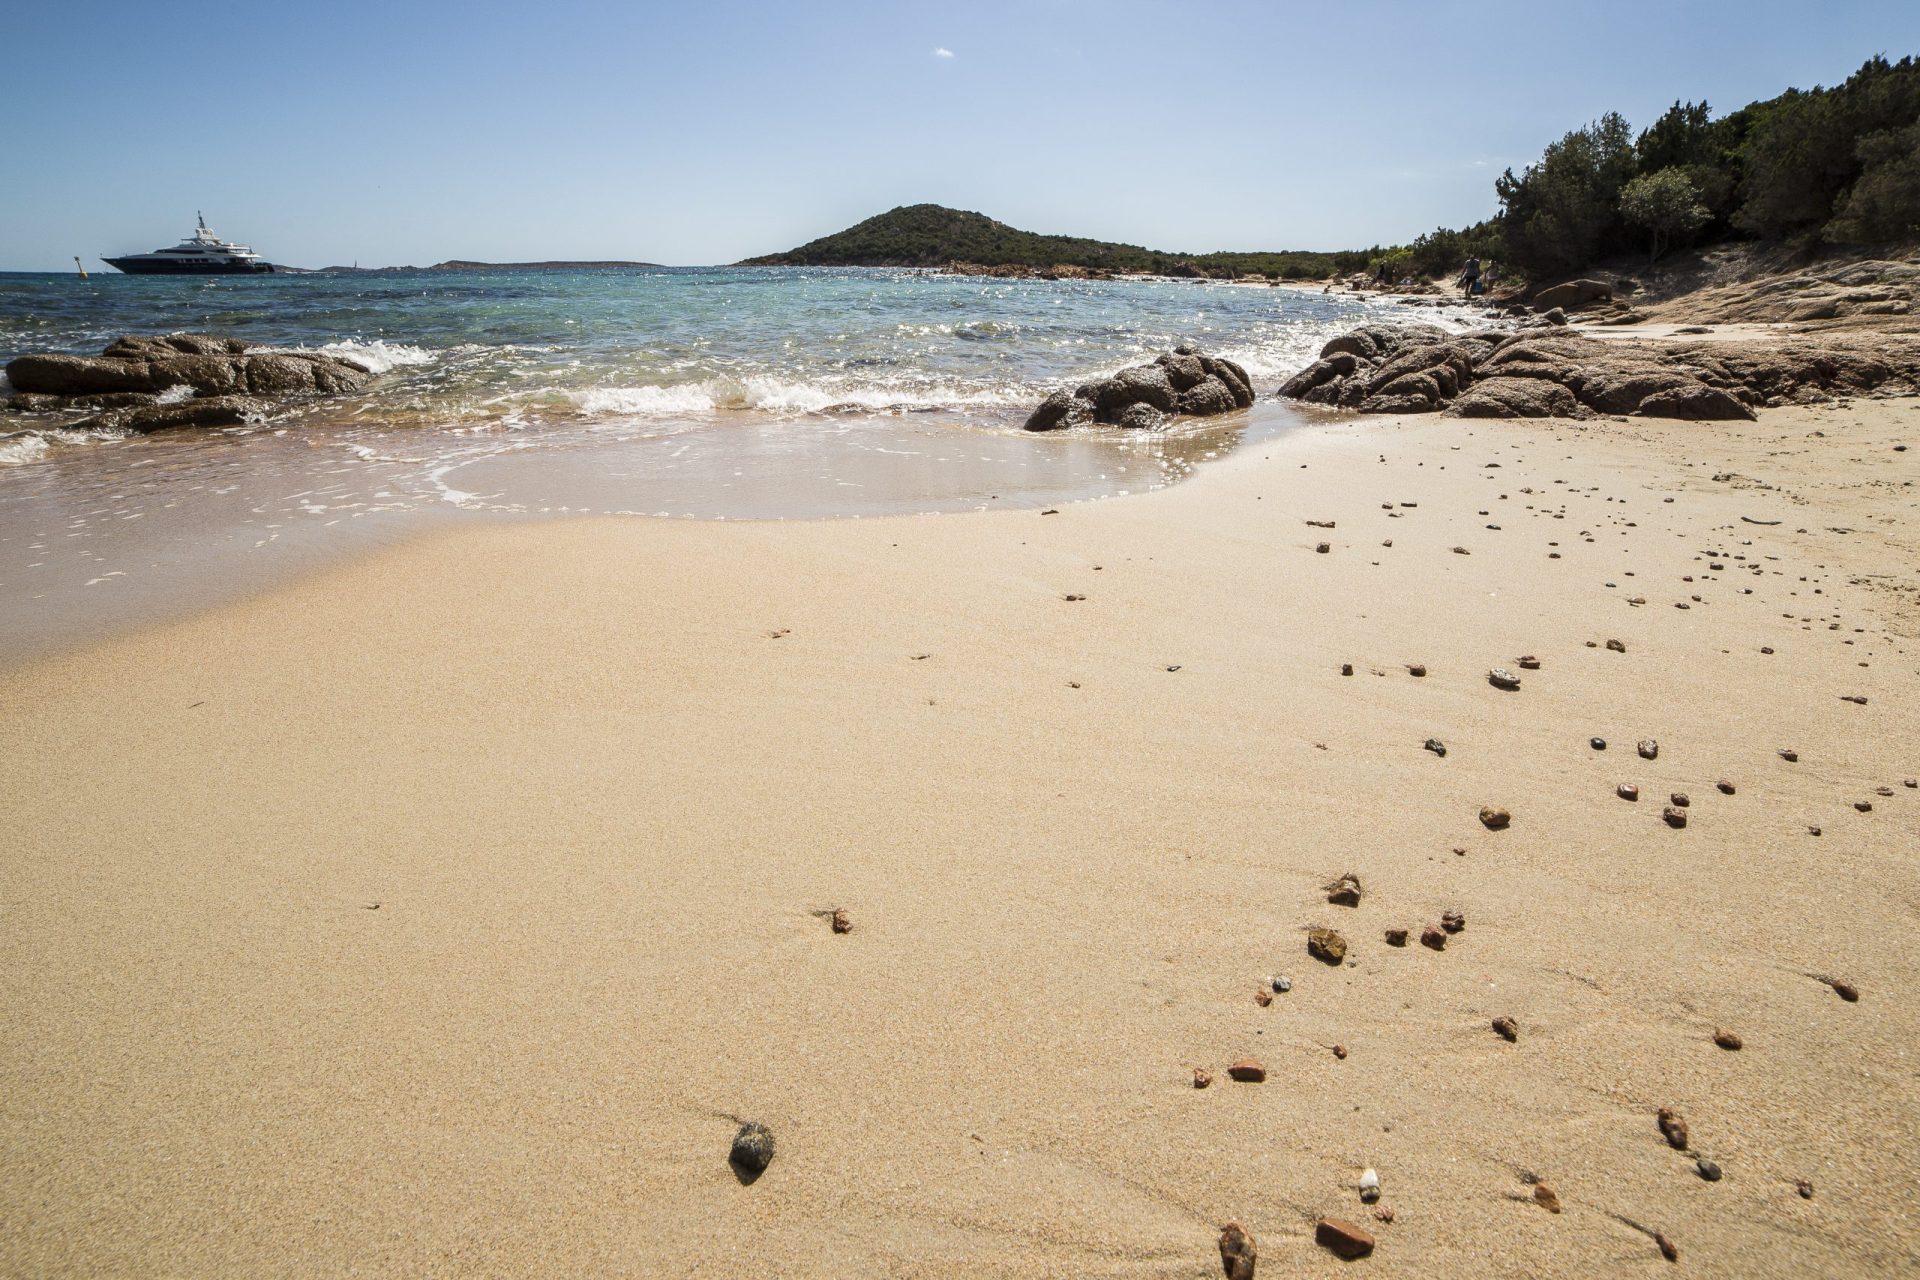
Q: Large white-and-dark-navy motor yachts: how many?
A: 1